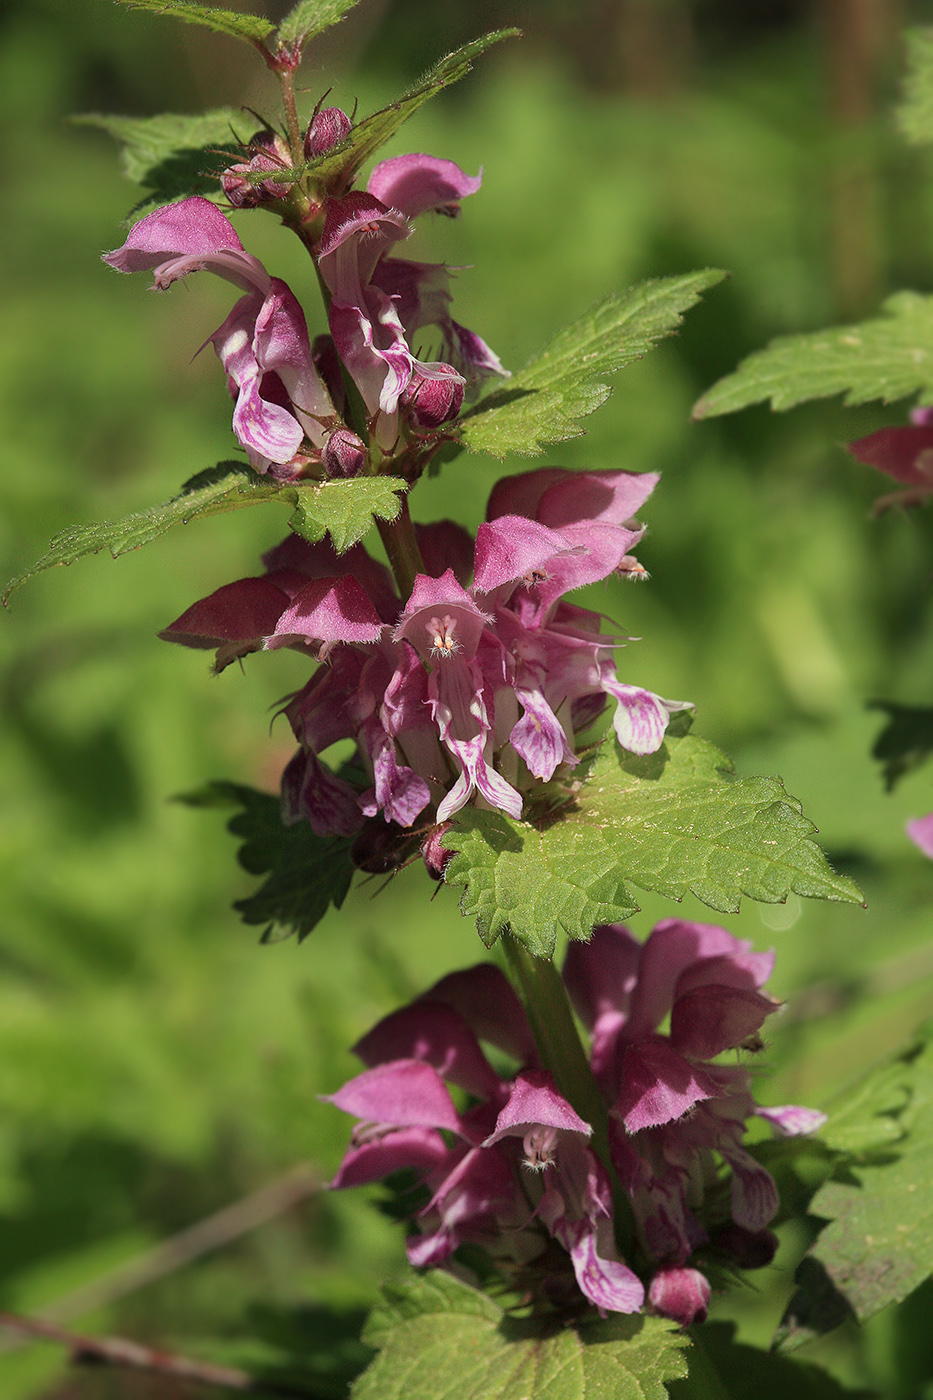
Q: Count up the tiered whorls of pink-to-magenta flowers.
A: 3